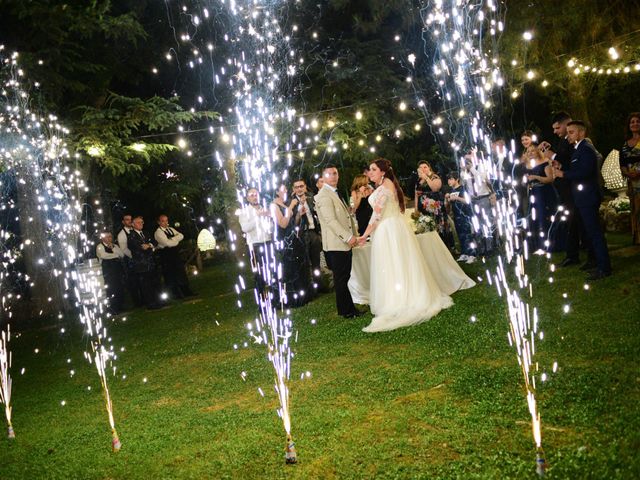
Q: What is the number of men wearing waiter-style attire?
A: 3